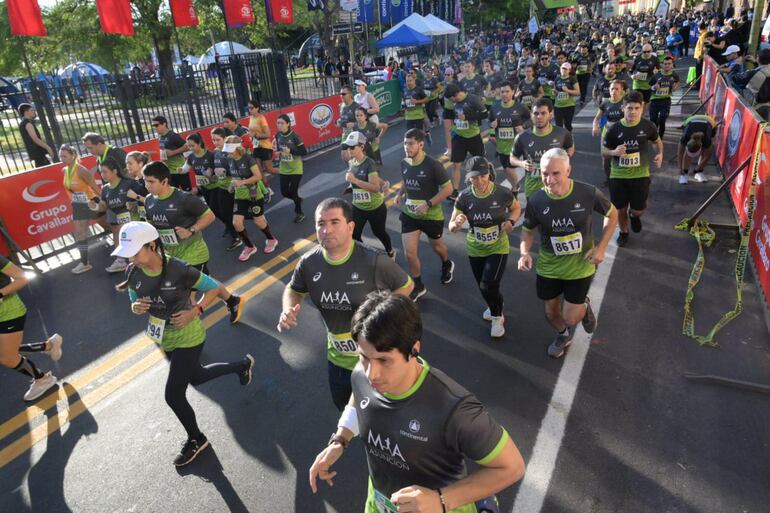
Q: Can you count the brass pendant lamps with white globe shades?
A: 0